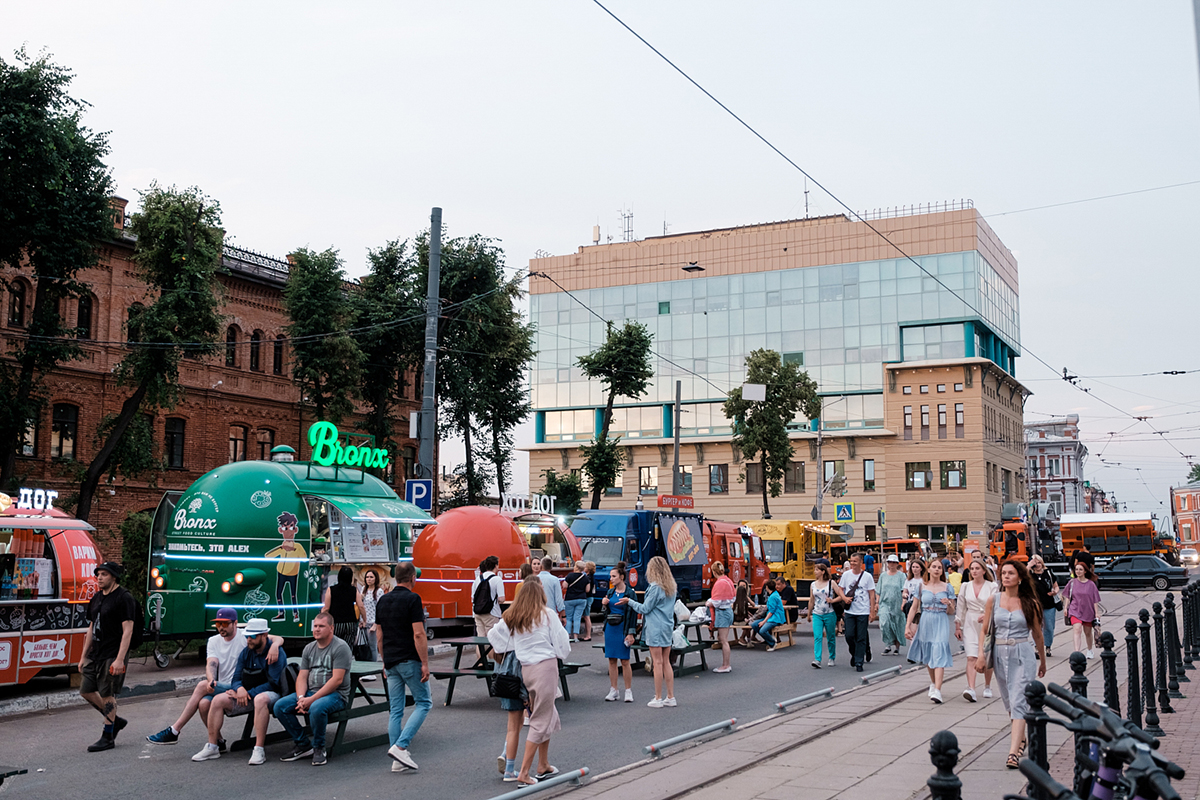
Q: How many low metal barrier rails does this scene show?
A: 4